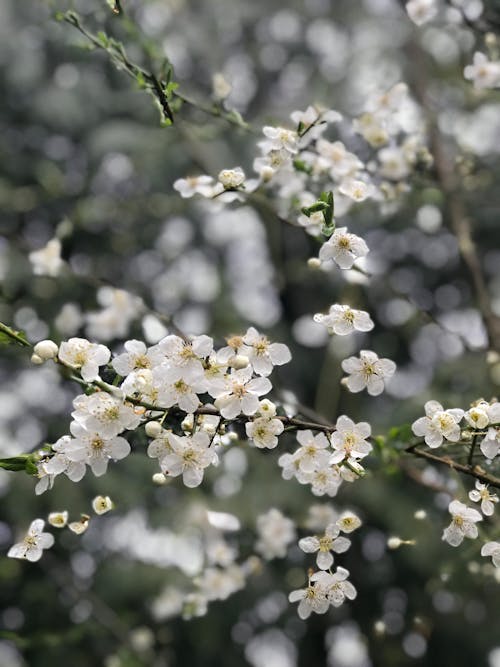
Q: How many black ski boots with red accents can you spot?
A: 0